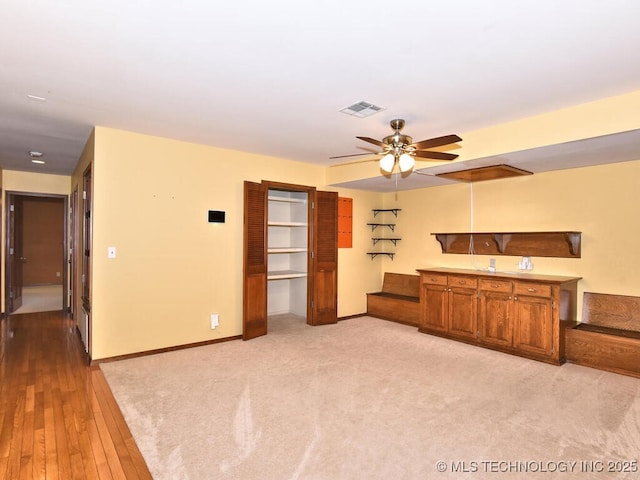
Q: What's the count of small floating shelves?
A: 4